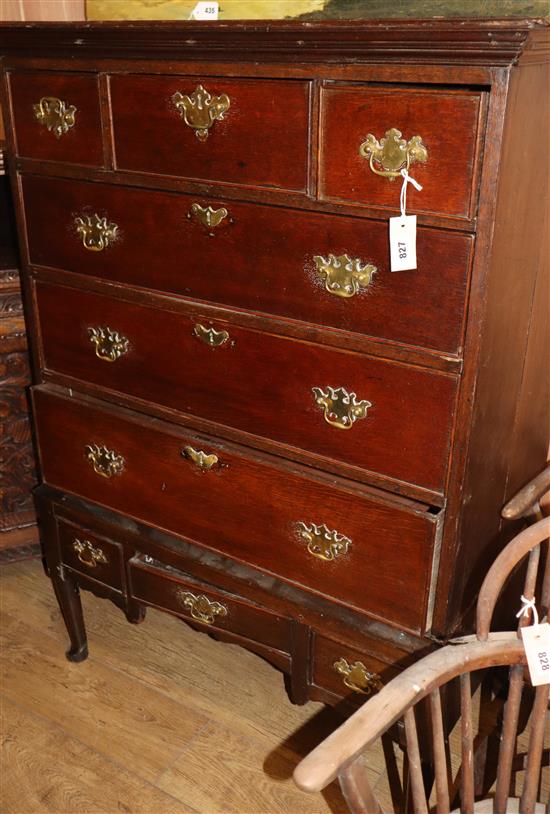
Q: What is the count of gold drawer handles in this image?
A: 12